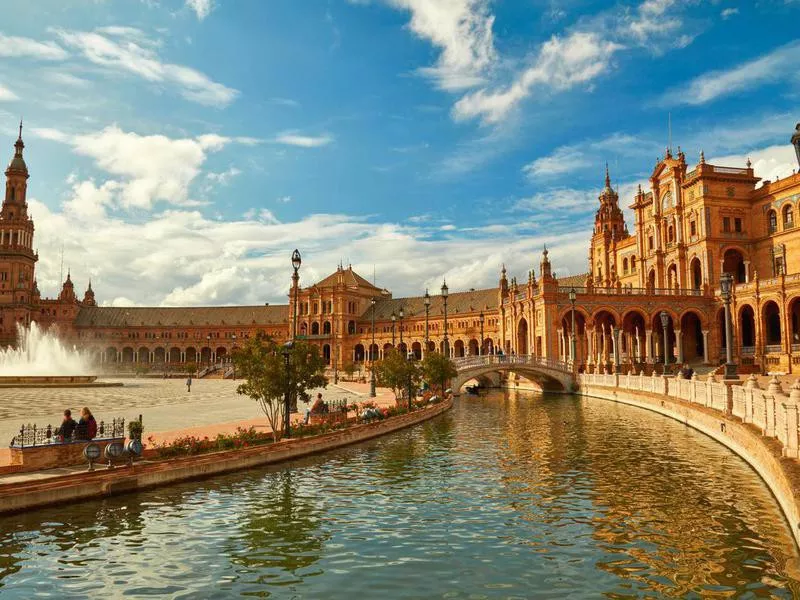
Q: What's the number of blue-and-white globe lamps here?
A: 3